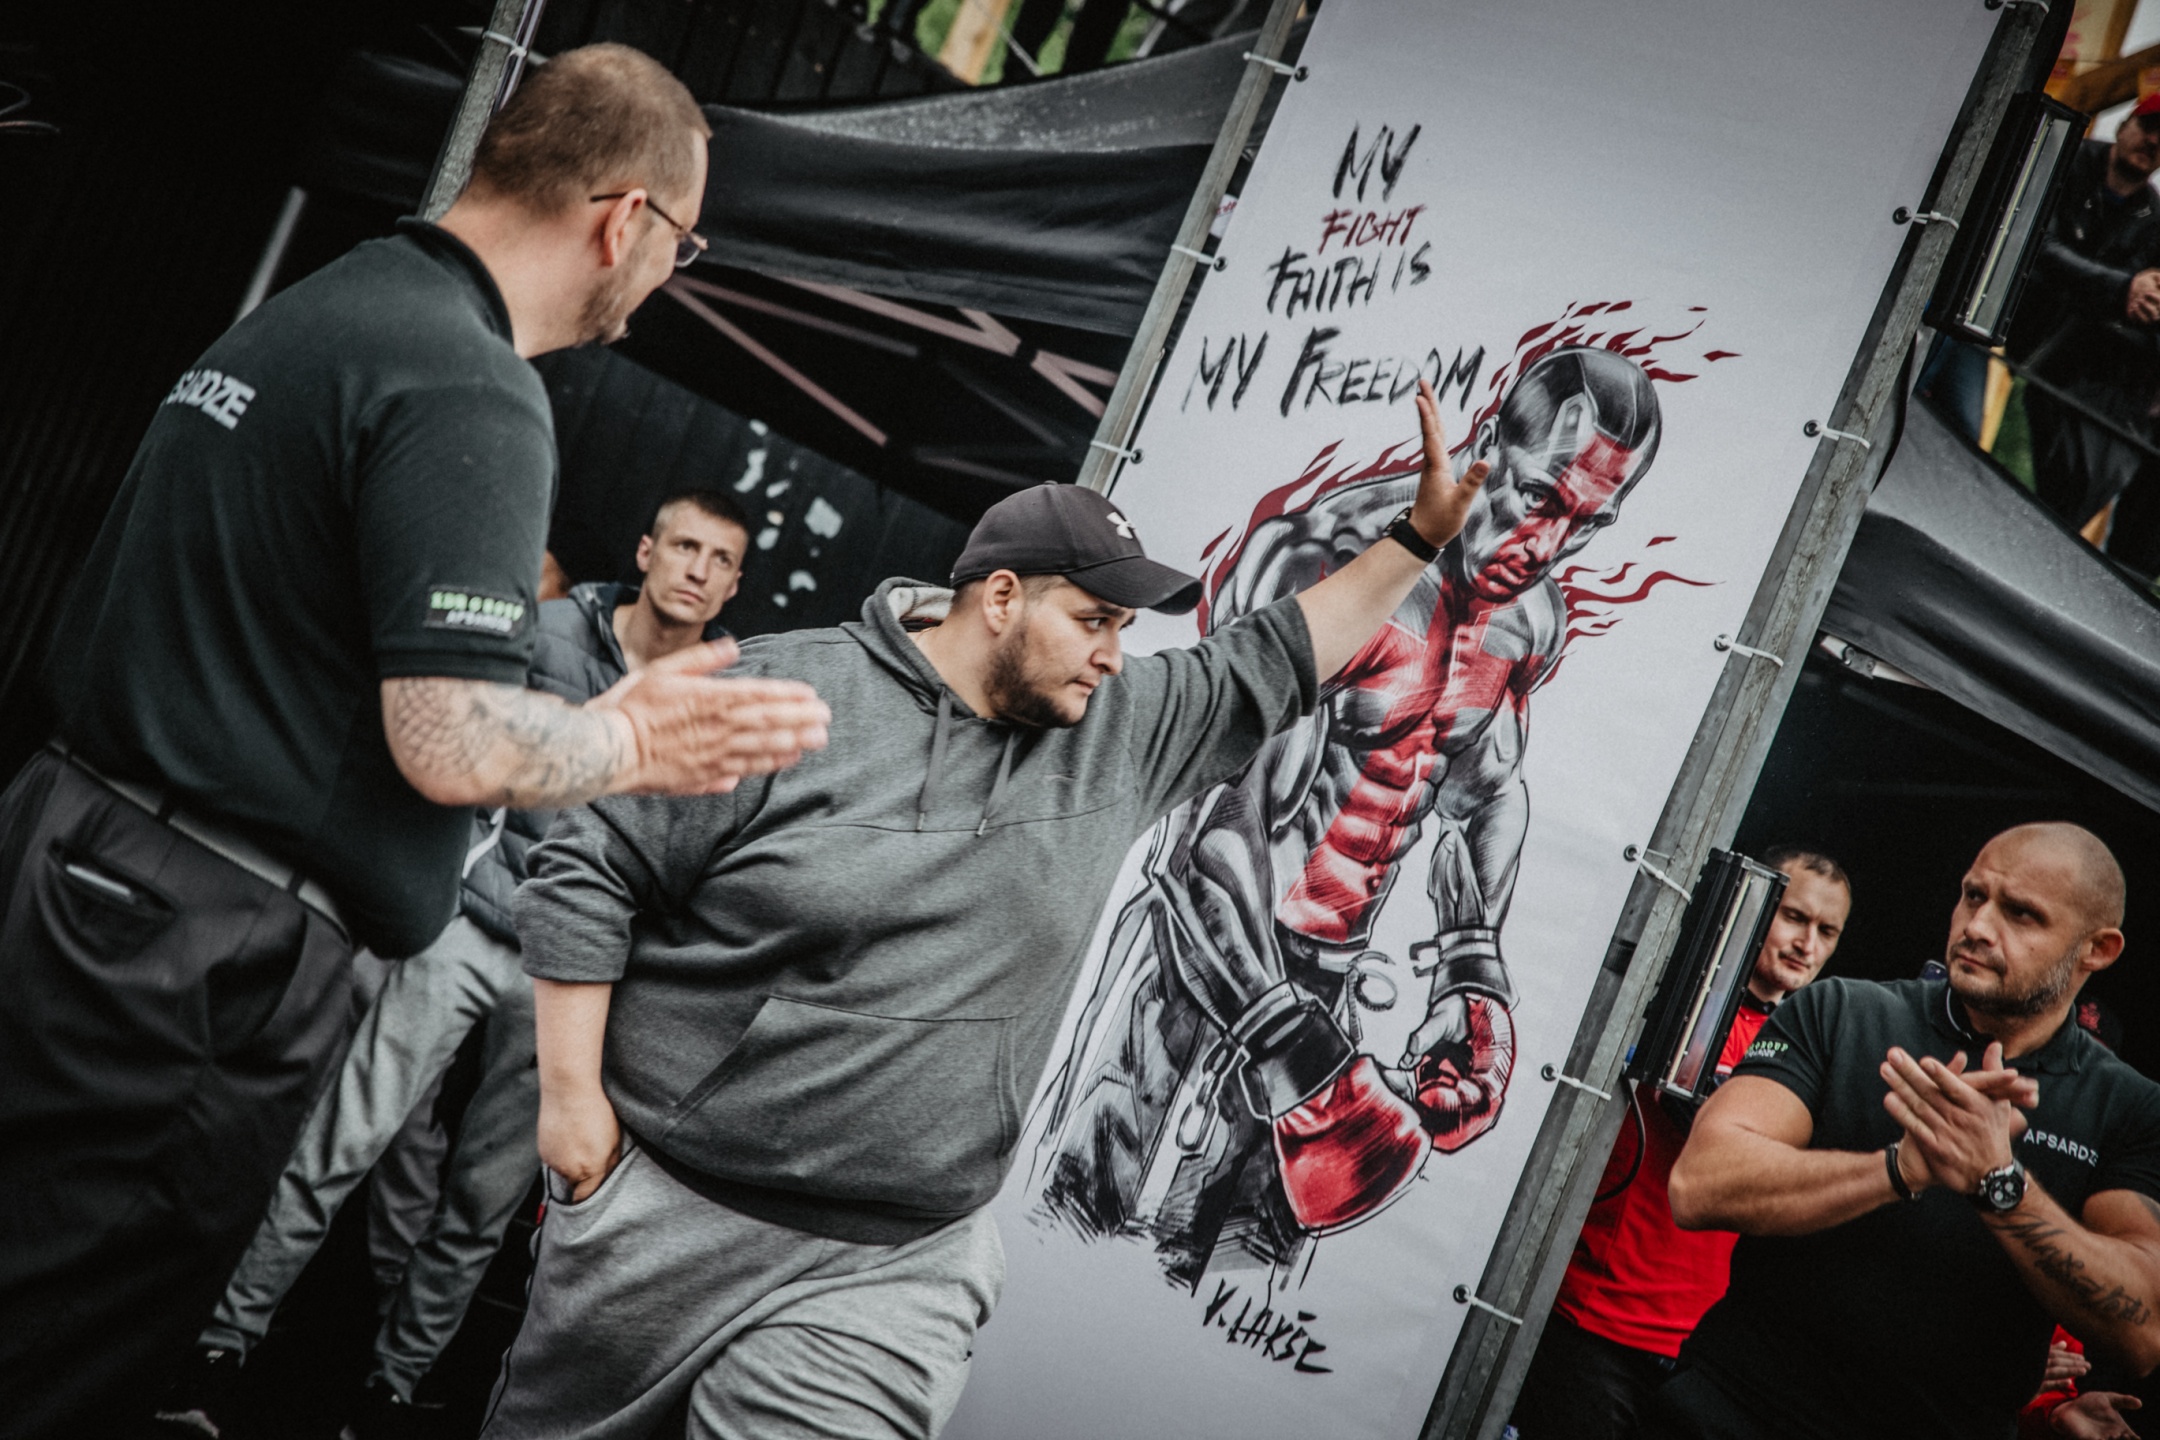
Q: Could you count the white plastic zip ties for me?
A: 11